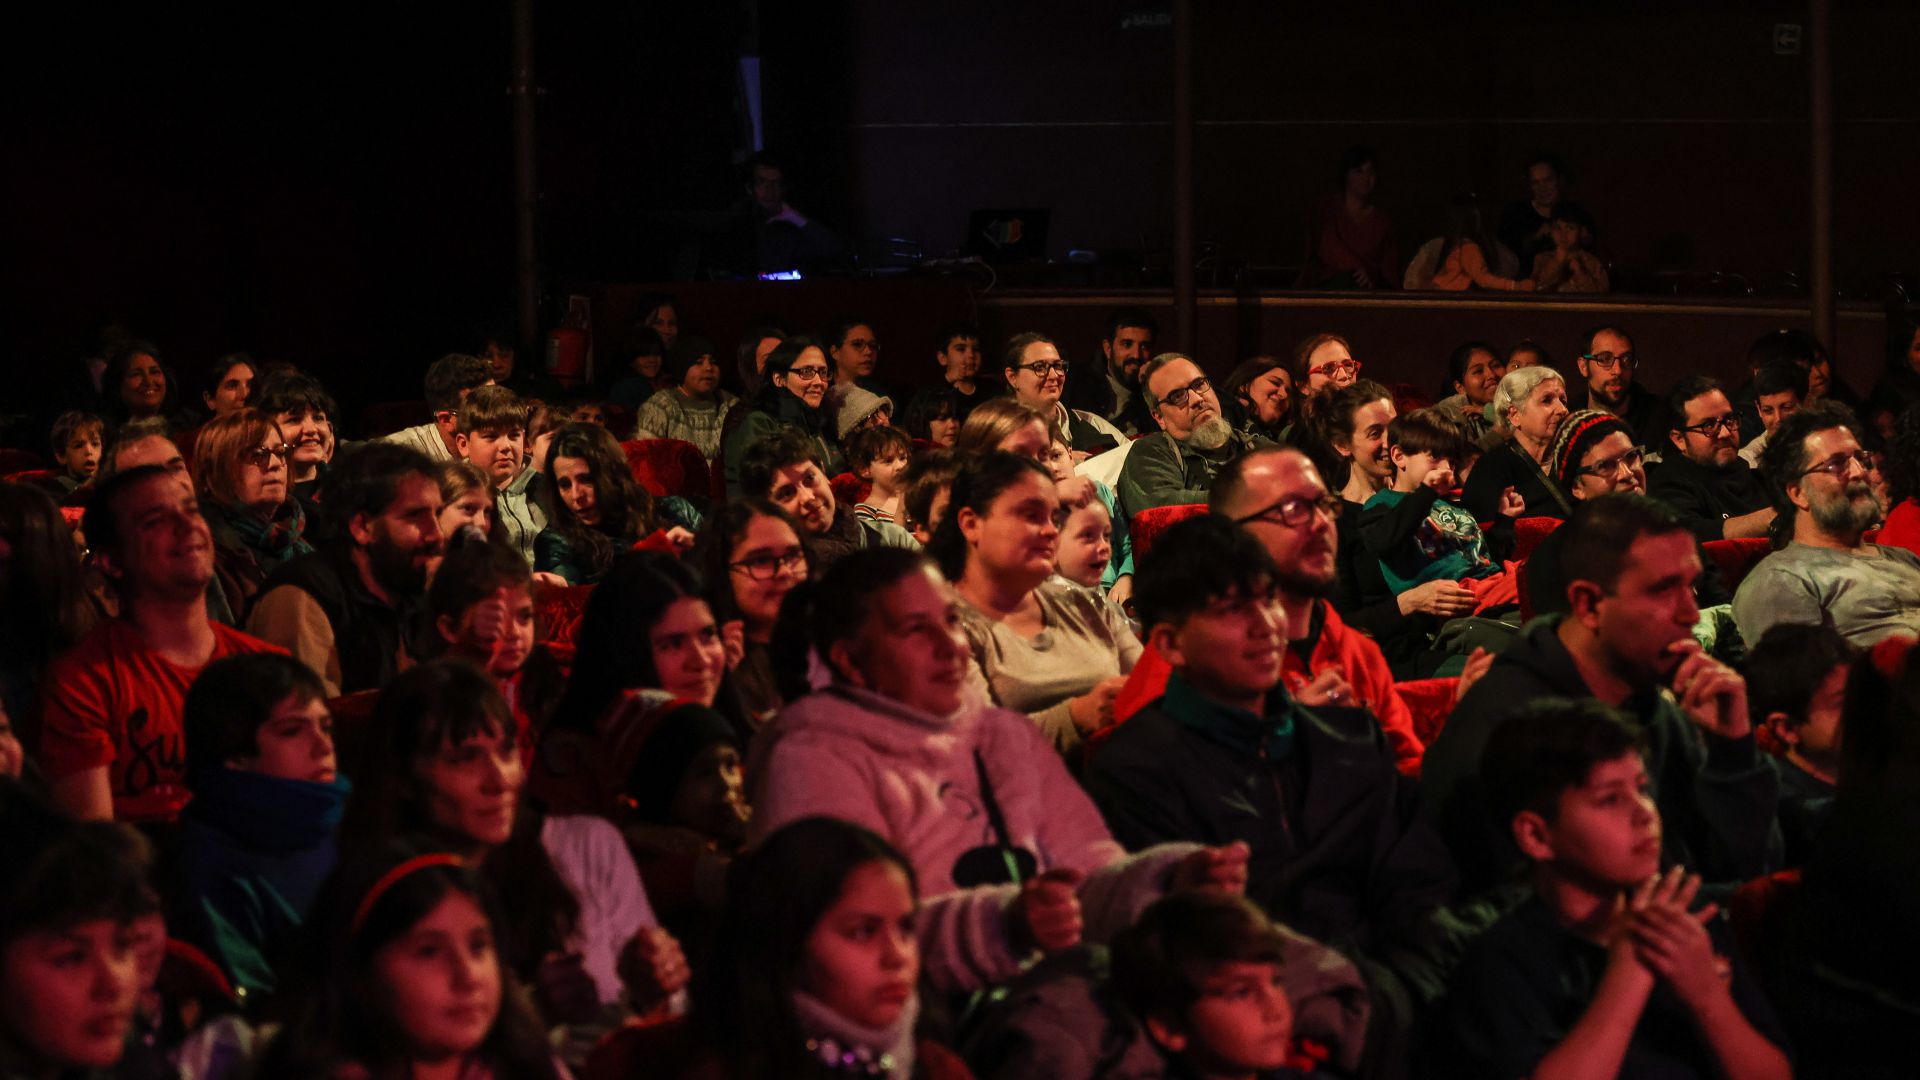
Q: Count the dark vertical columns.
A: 3